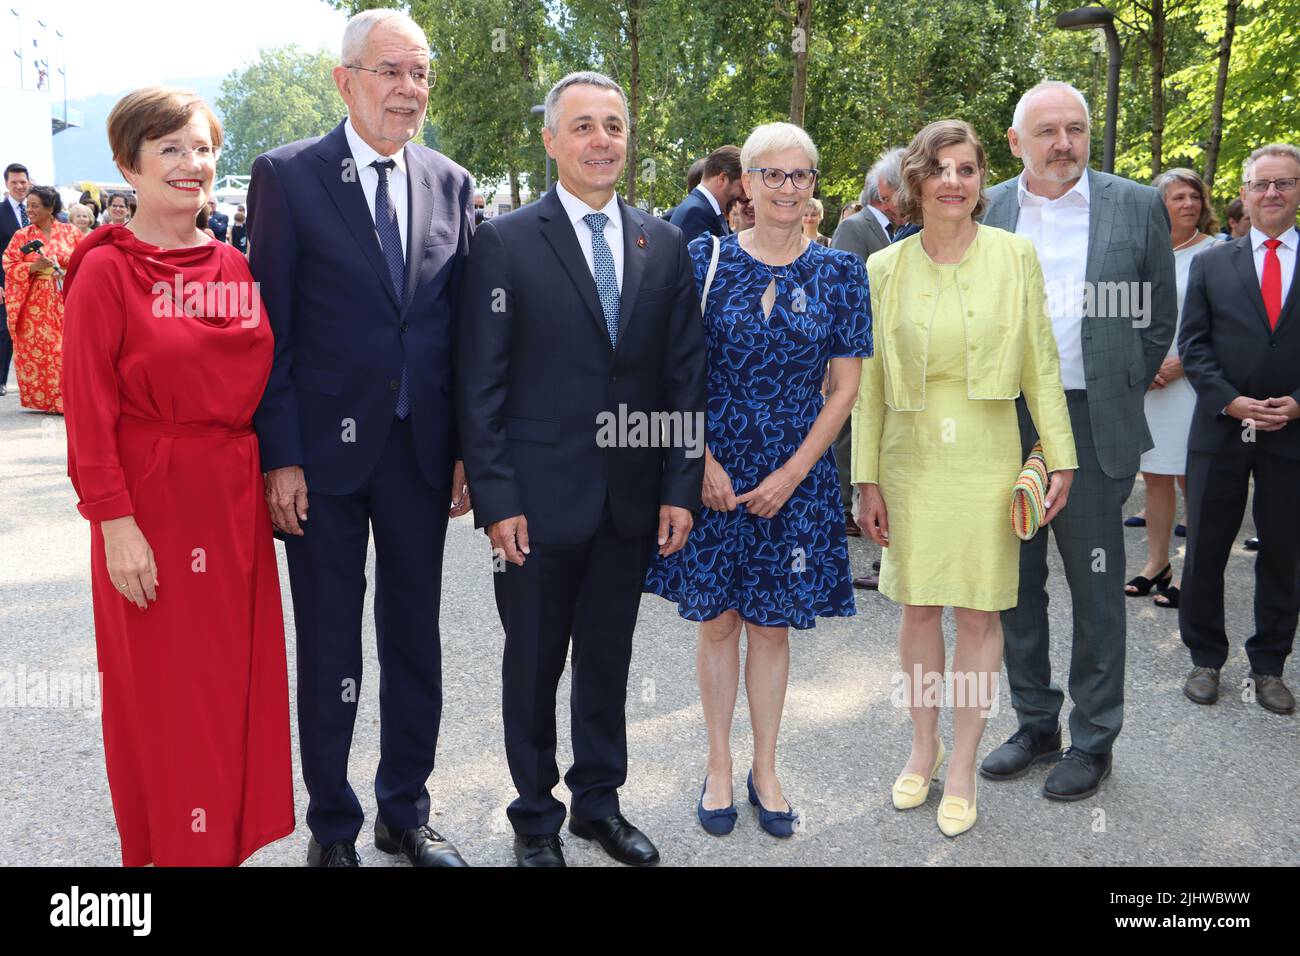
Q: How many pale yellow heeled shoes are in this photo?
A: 2